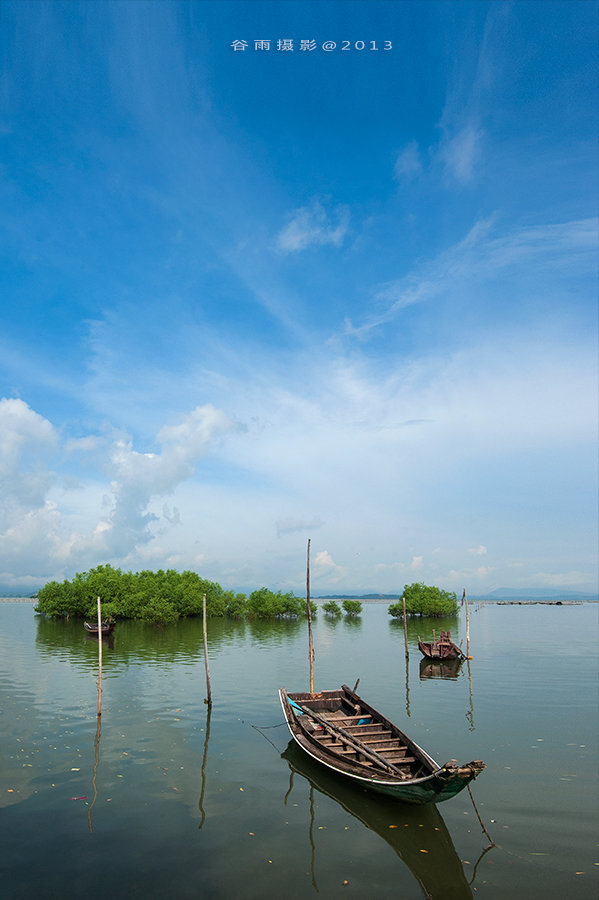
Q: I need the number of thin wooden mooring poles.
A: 5